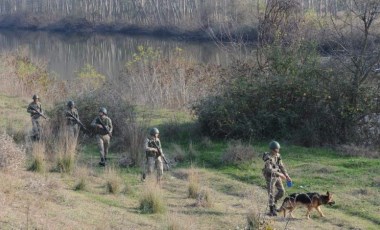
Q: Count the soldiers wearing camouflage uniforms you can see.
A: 5